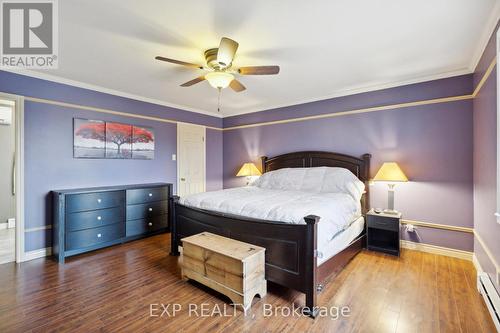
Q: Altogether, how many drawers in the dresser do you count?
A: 6